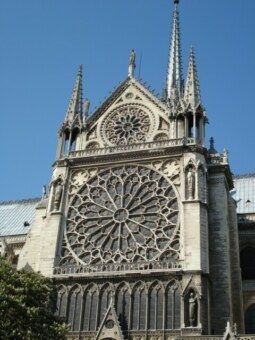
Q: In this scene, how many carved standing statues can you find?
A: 4